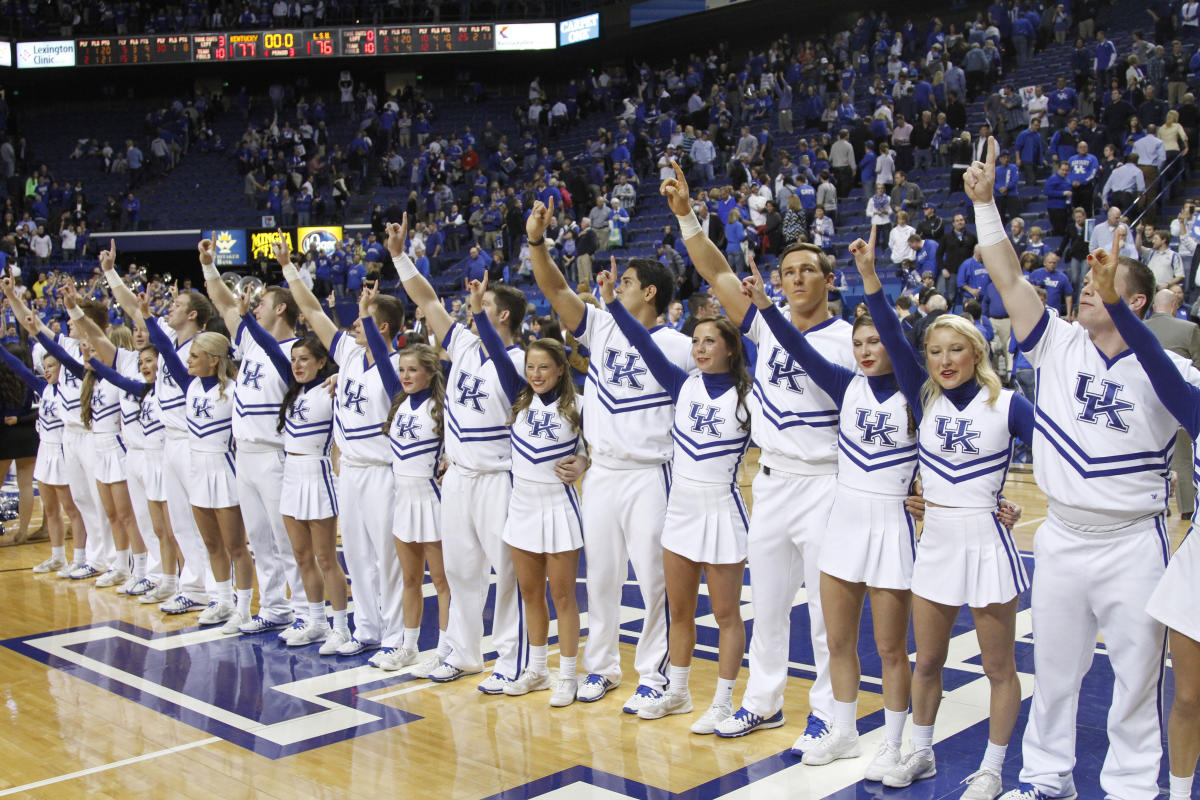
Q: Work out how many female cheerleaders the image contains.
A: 11